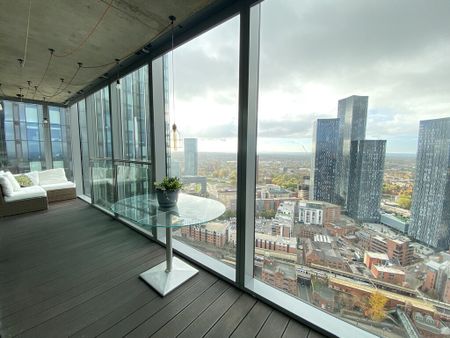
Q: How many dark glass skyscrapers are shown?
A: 4